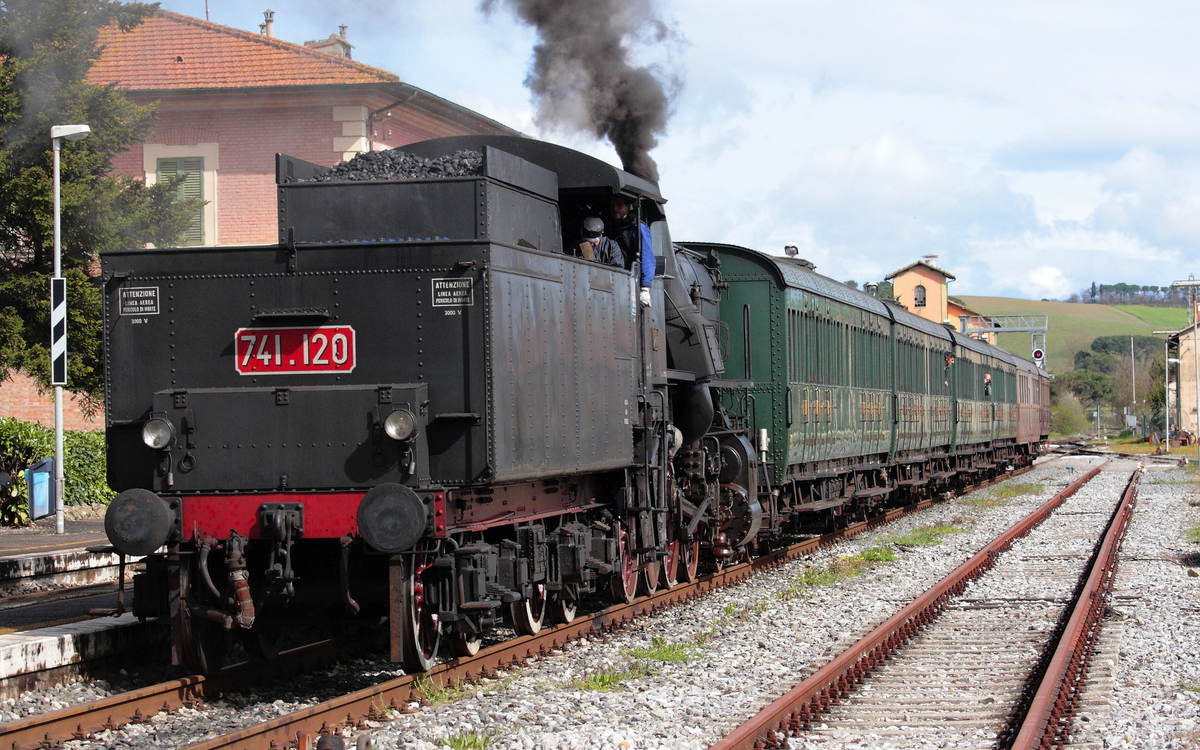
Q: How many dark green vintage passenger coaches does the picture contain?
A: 4